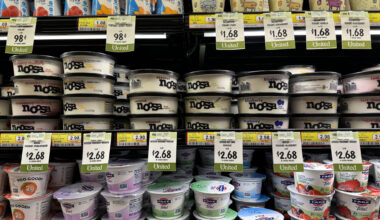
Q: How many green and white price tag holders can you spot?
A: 12